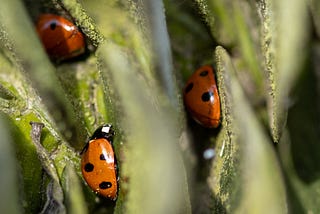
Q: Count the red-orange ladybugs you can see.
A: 3